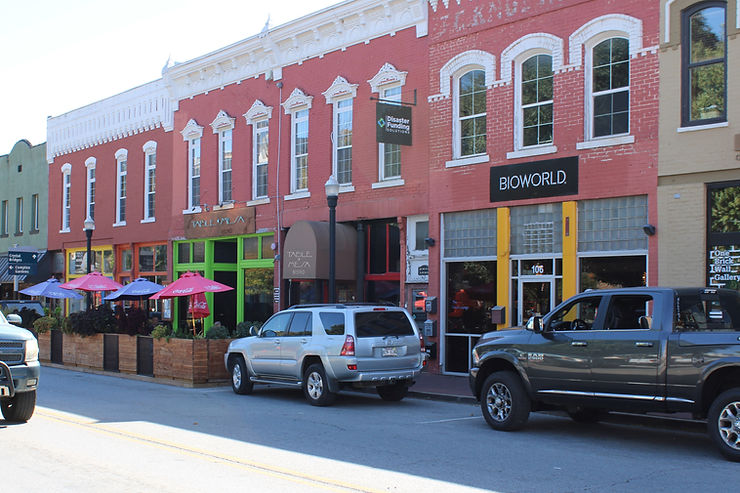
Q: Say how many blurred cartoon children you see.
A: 0